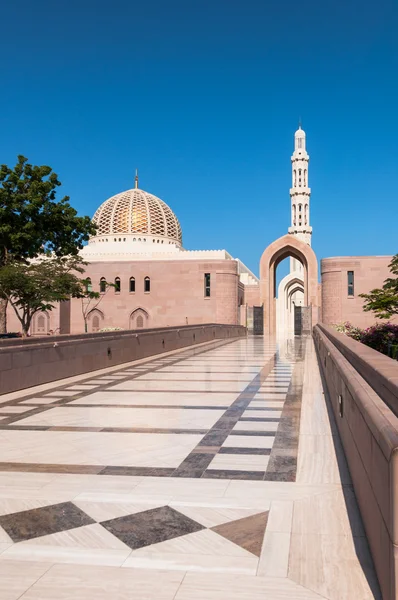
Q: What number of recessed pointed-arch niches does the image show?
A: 3